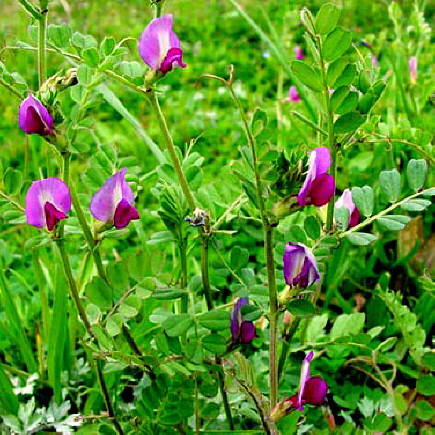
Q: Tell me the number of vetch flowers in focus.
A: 9